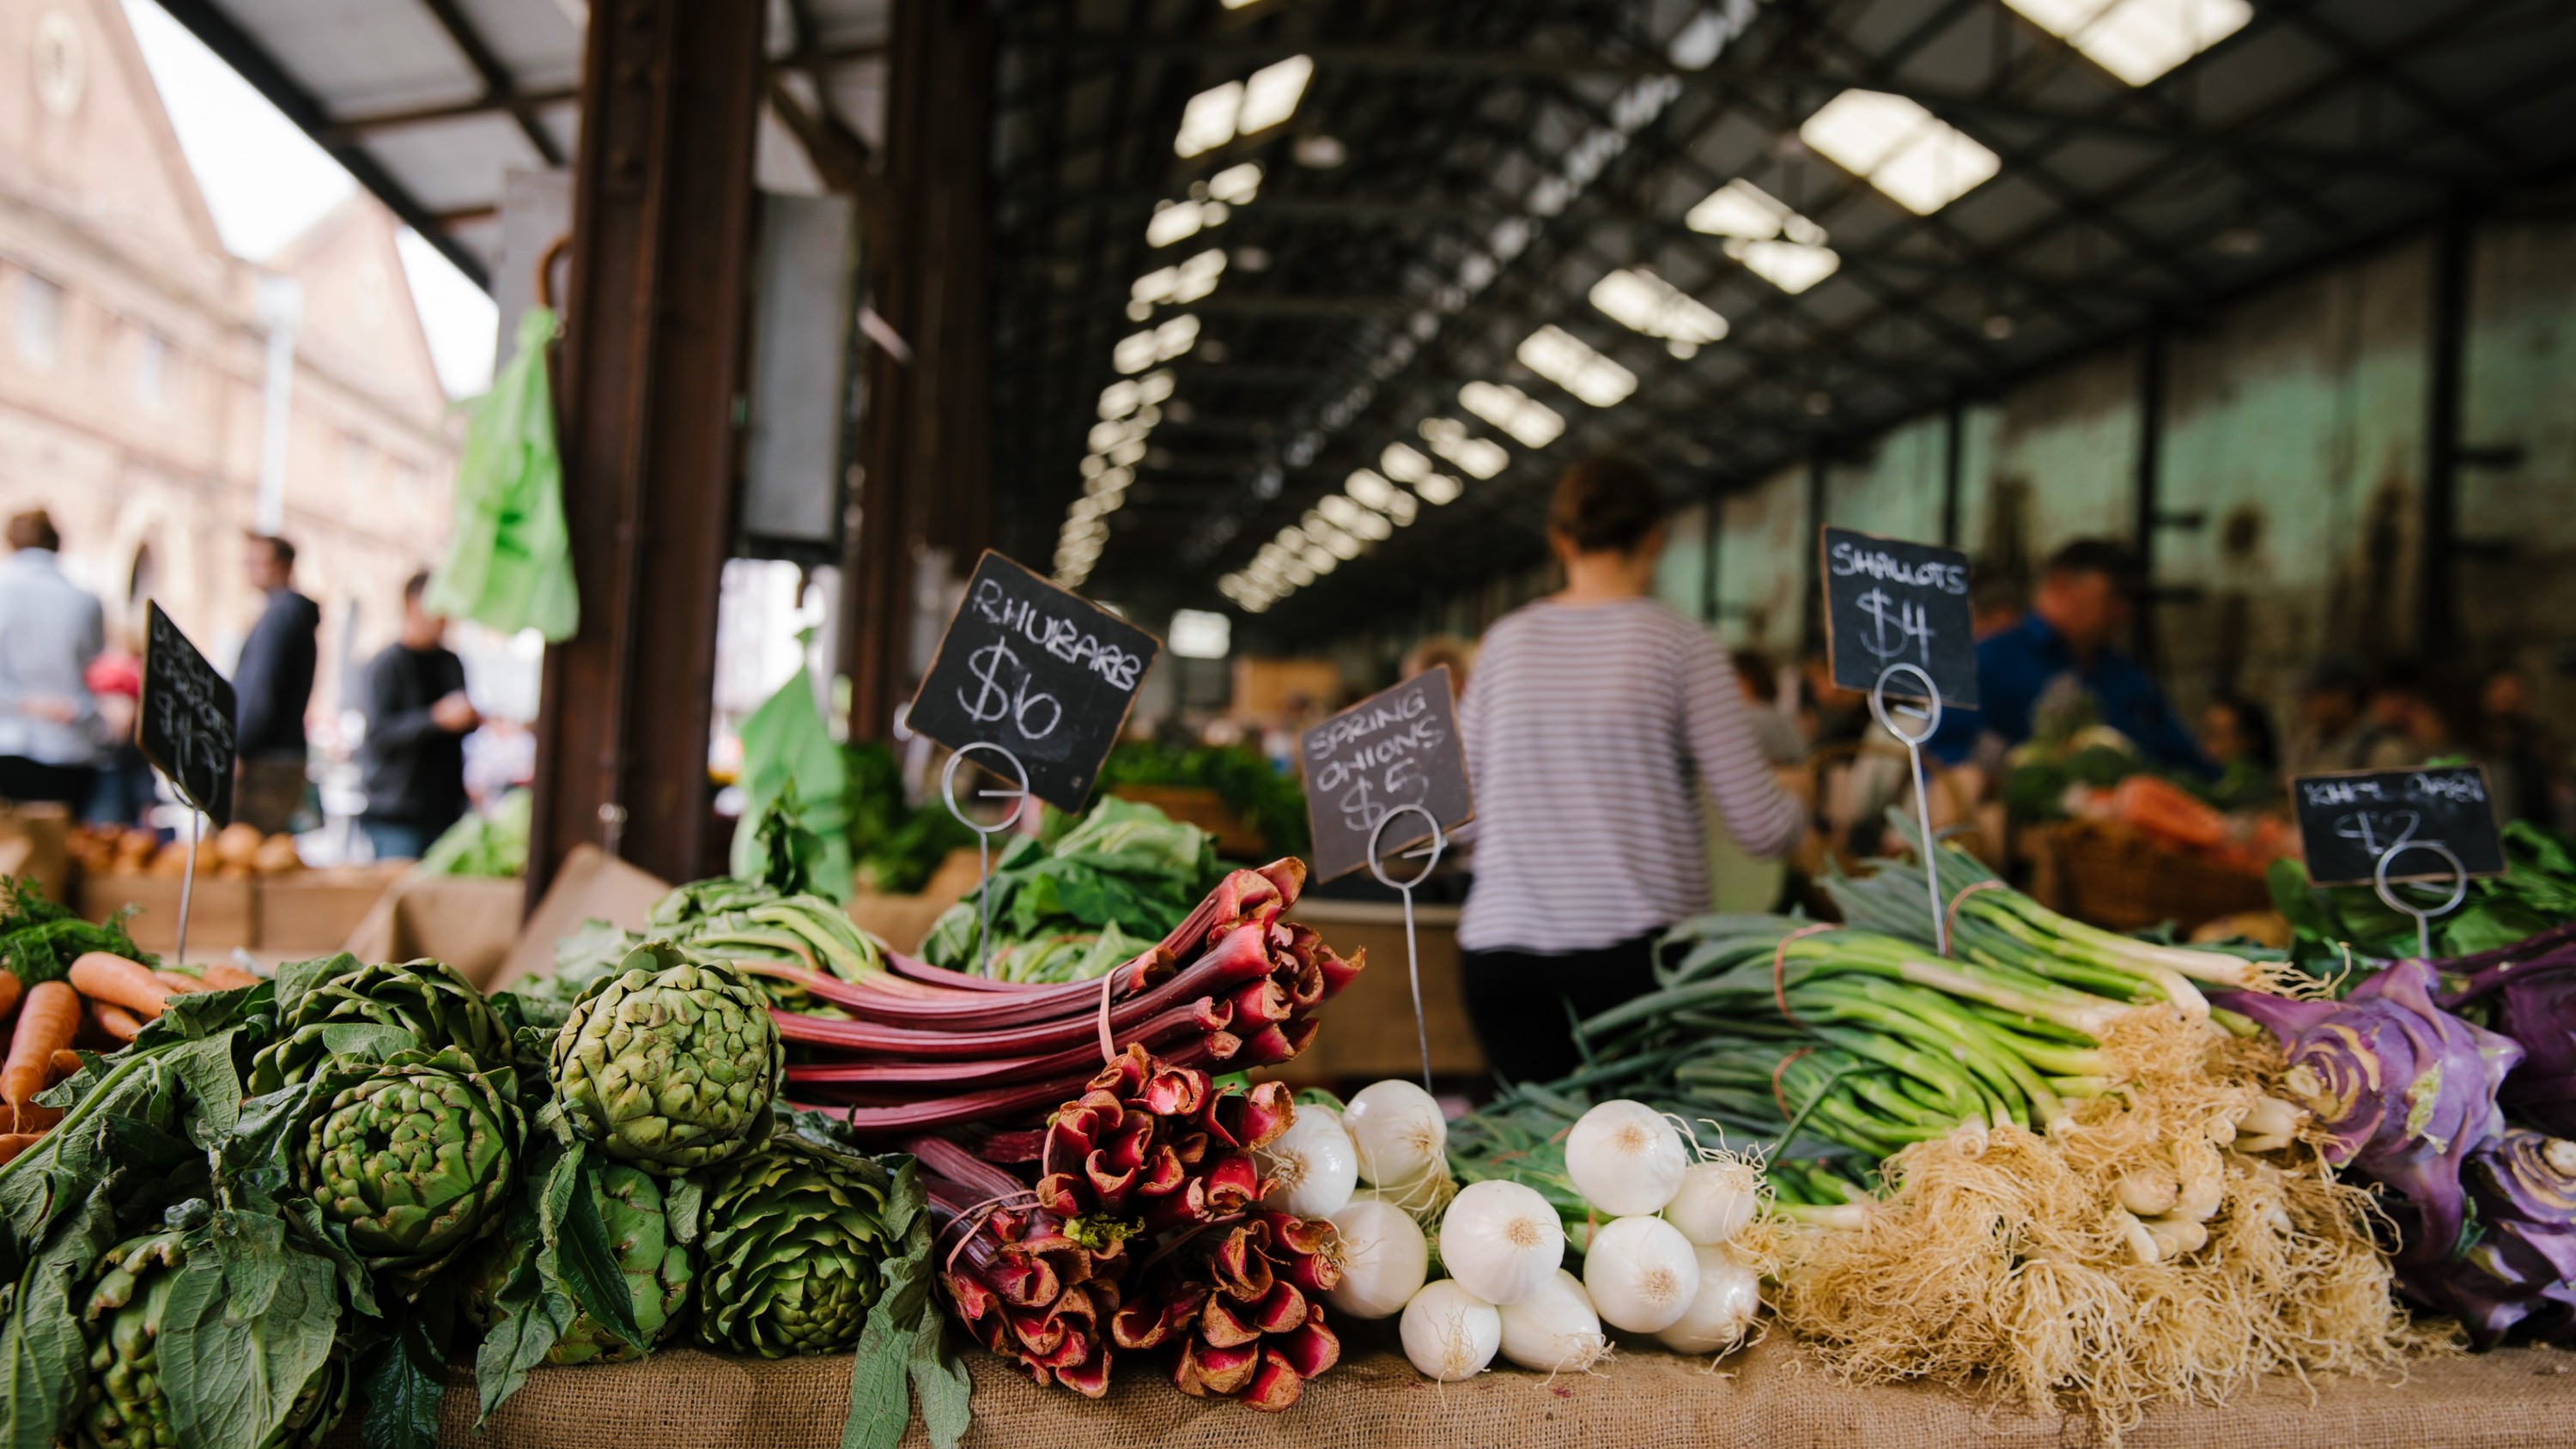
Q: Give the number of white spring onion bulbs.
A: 10